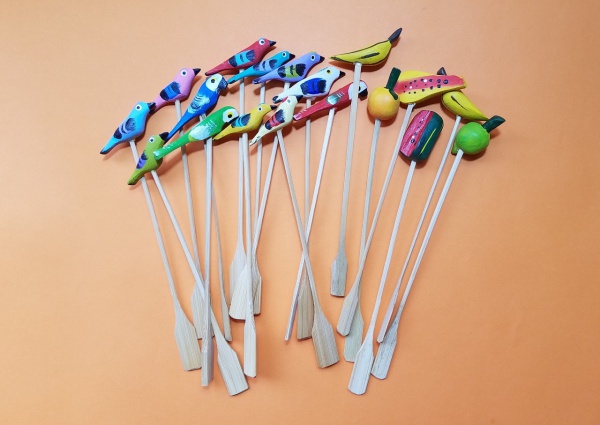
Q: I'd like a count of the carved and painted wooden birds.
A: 12